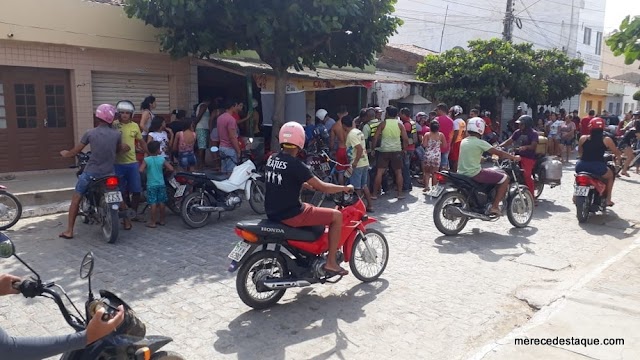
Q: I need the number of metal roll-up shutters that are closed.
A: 1